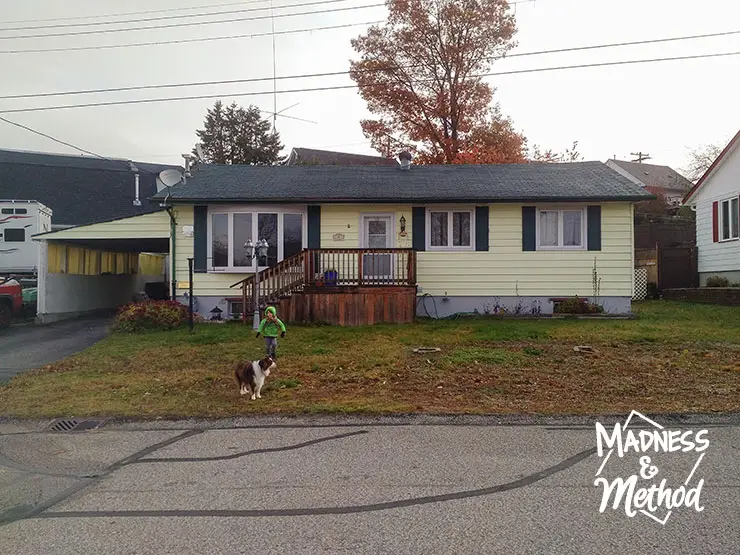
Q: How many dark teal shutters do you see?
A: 6